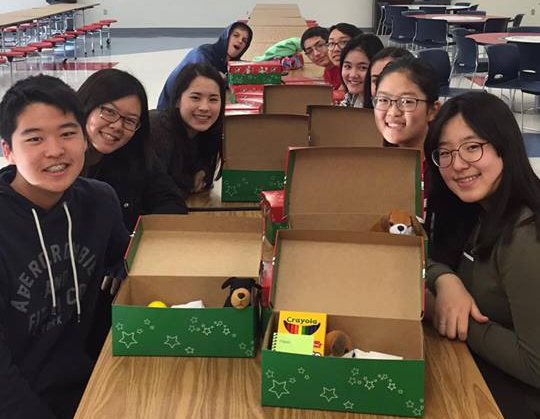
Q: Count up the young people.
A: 10